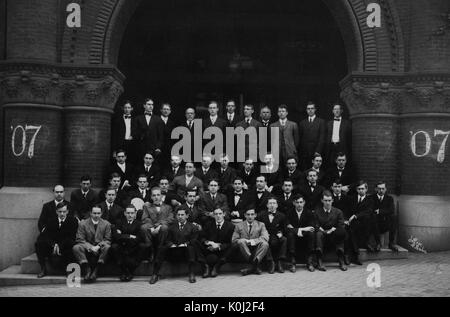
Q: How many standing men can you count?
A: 11